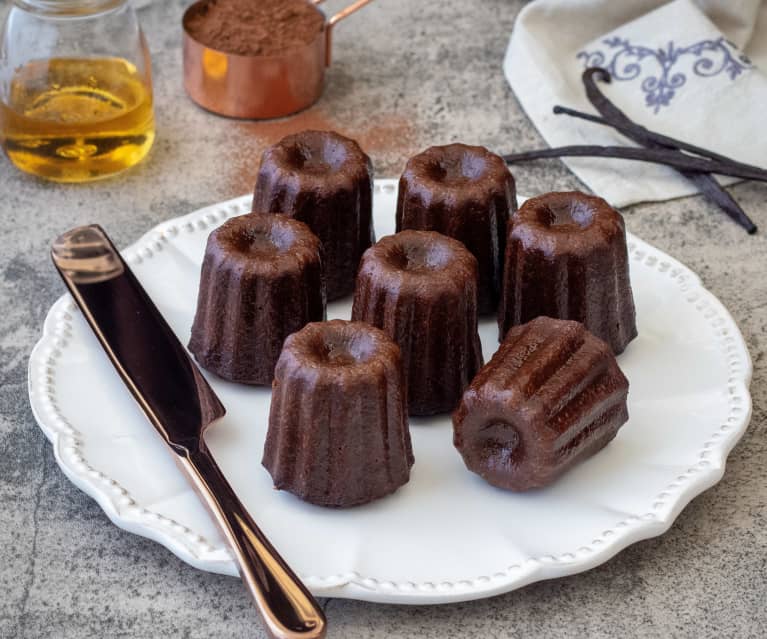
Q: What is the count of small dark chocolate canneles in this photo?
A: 7